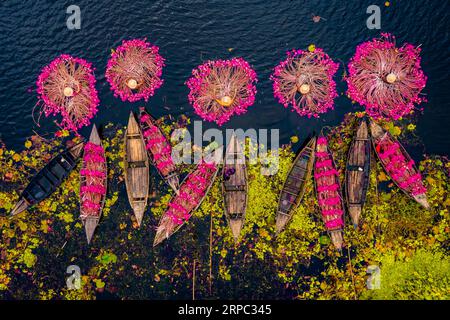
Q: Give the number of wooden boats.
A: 10